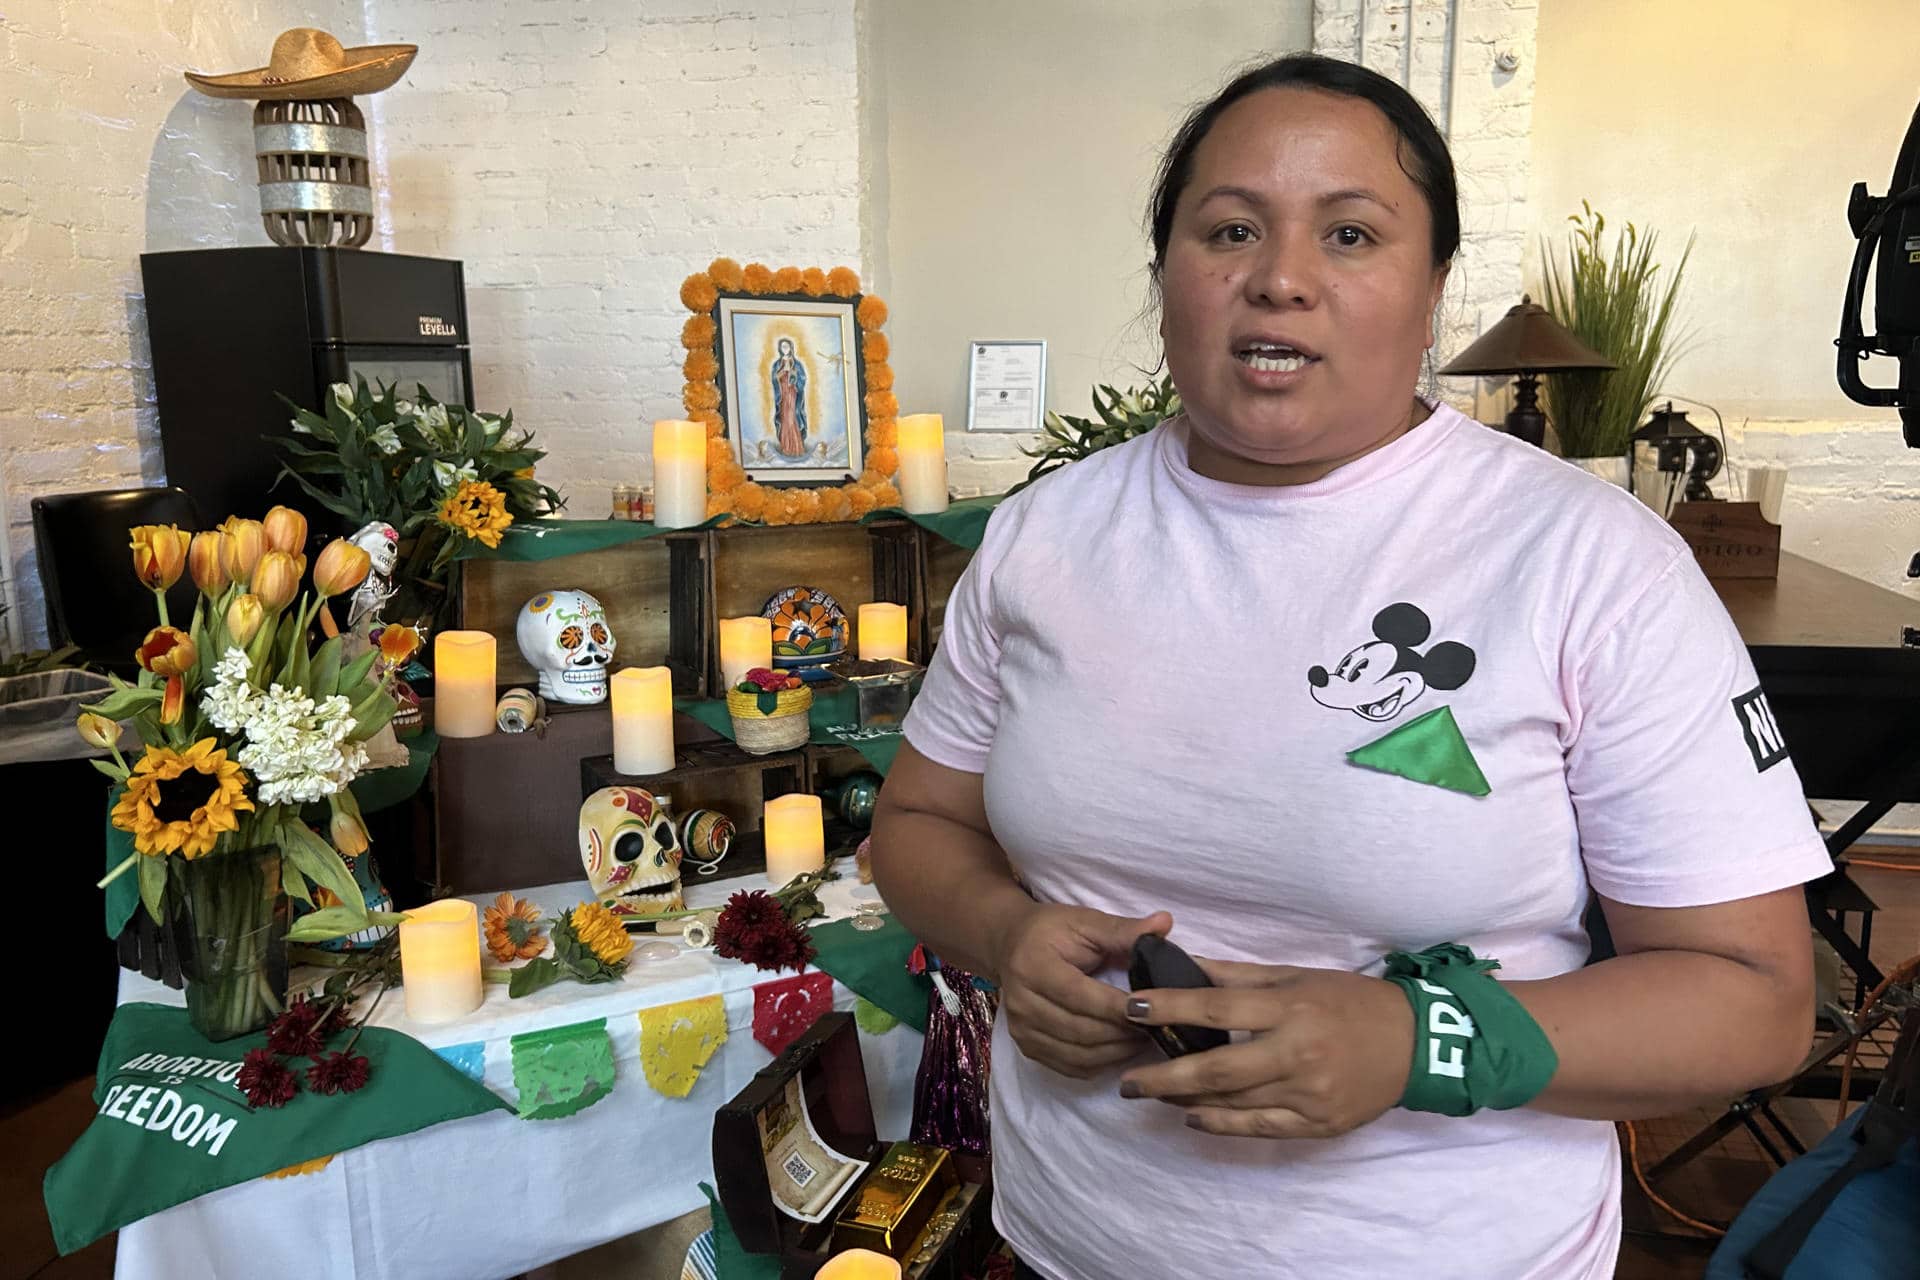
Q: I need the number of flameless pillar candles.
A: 9